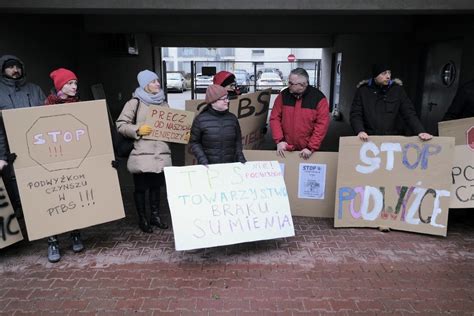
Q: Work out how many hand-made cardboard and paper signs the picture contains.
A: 8